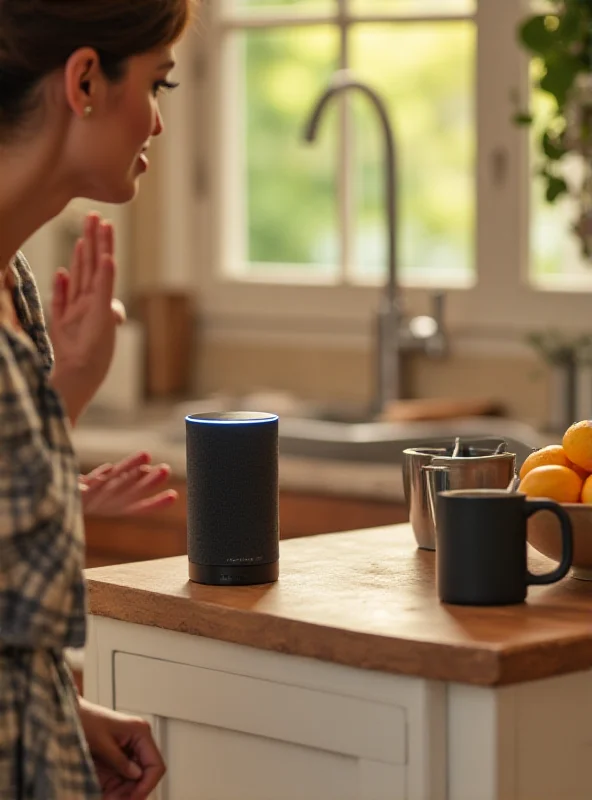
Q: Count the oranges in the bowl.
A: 4